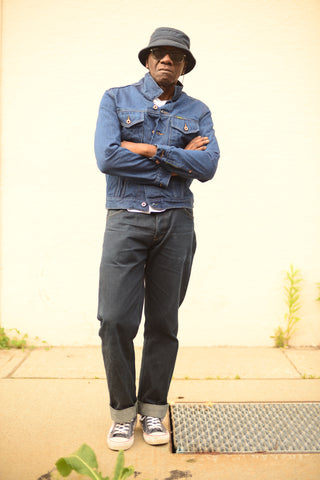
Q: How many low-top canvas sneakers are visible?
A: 2